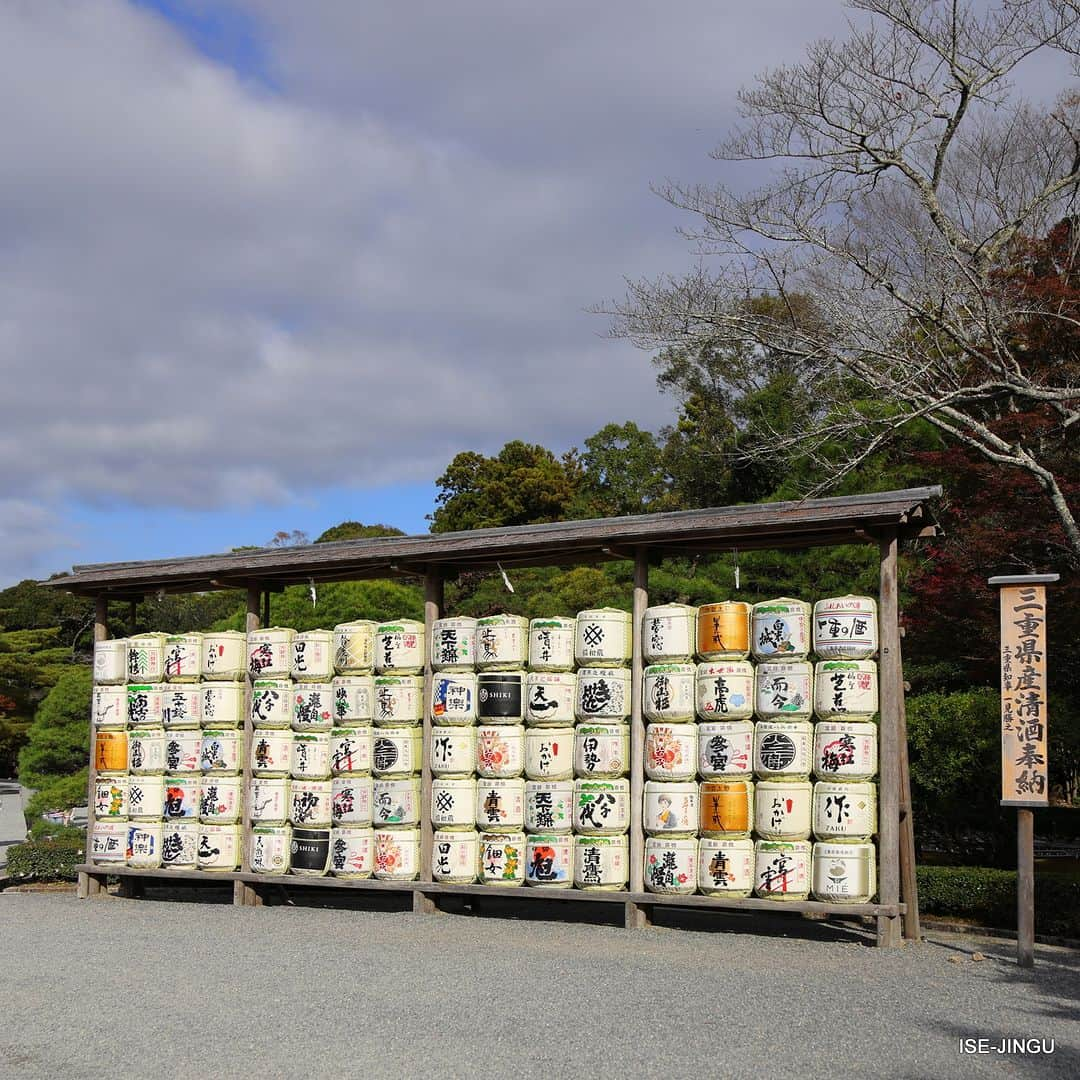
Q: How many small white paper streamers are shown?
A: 3